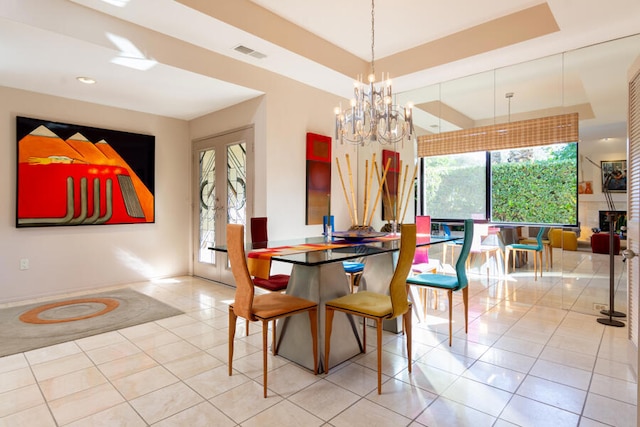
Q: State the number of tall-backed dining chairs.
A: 6